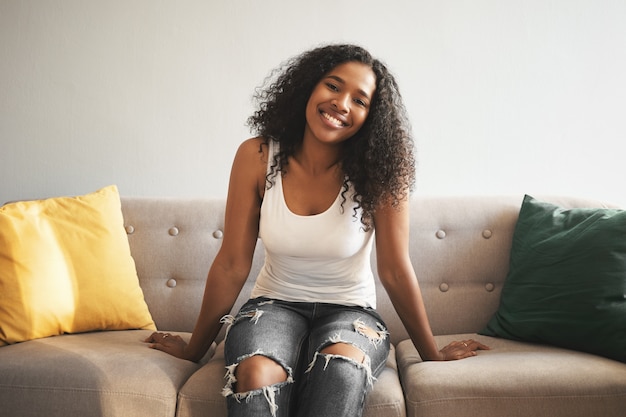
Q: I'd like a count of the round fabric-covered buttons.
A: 8